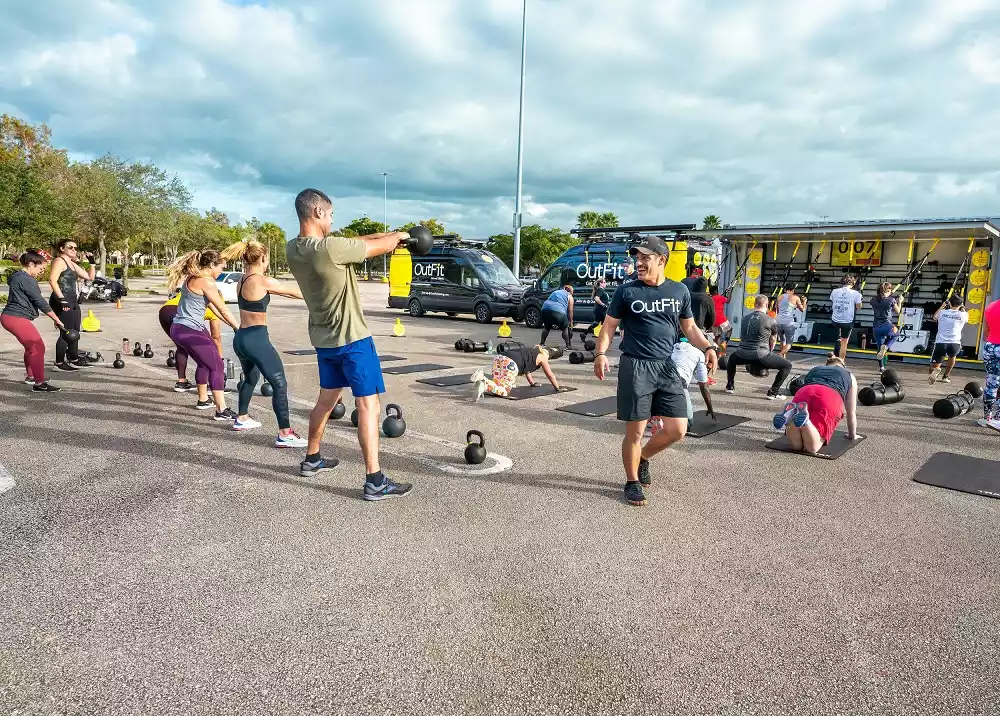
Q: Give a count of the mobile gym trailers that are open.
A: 1